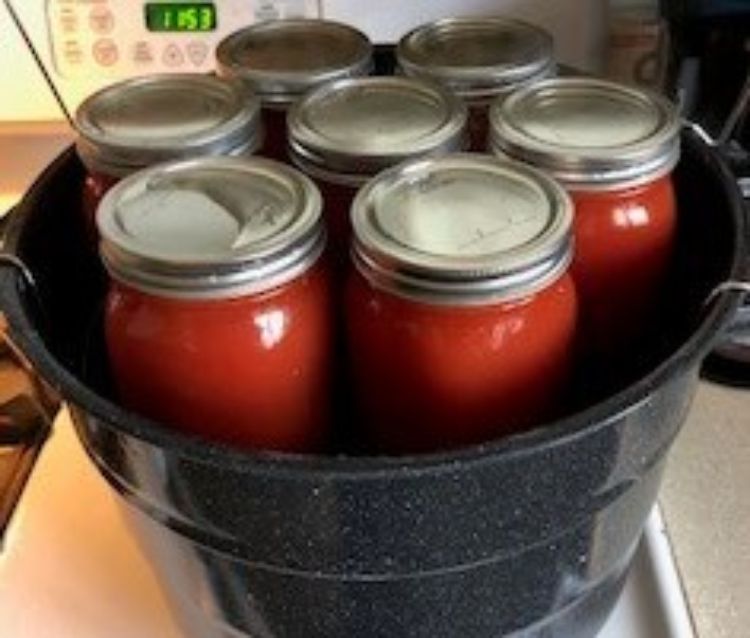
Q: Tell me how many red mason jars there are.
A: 7